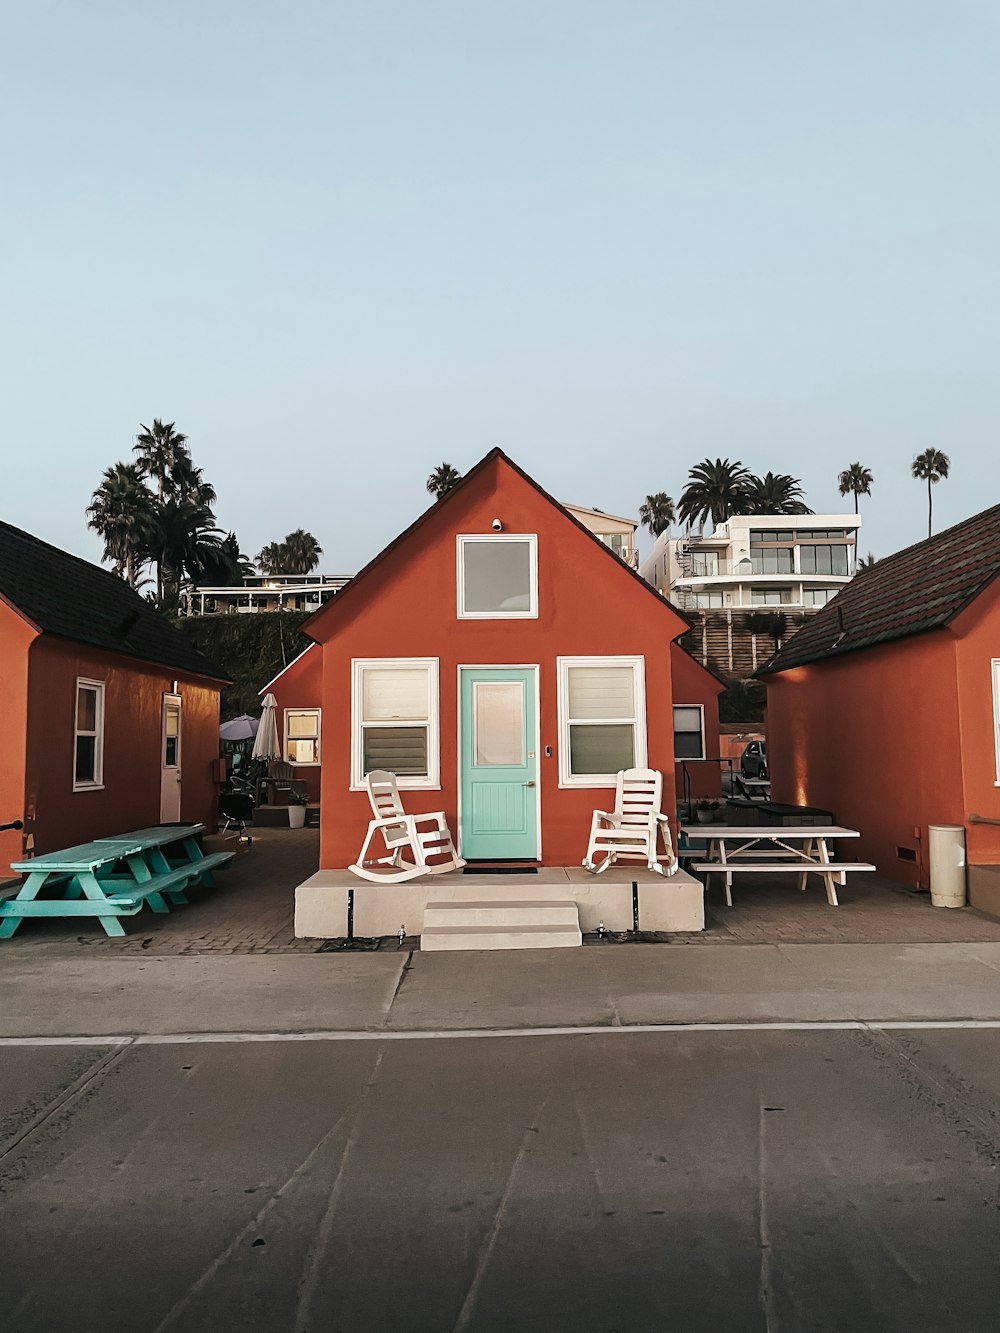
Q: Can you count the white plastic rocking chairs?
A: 2